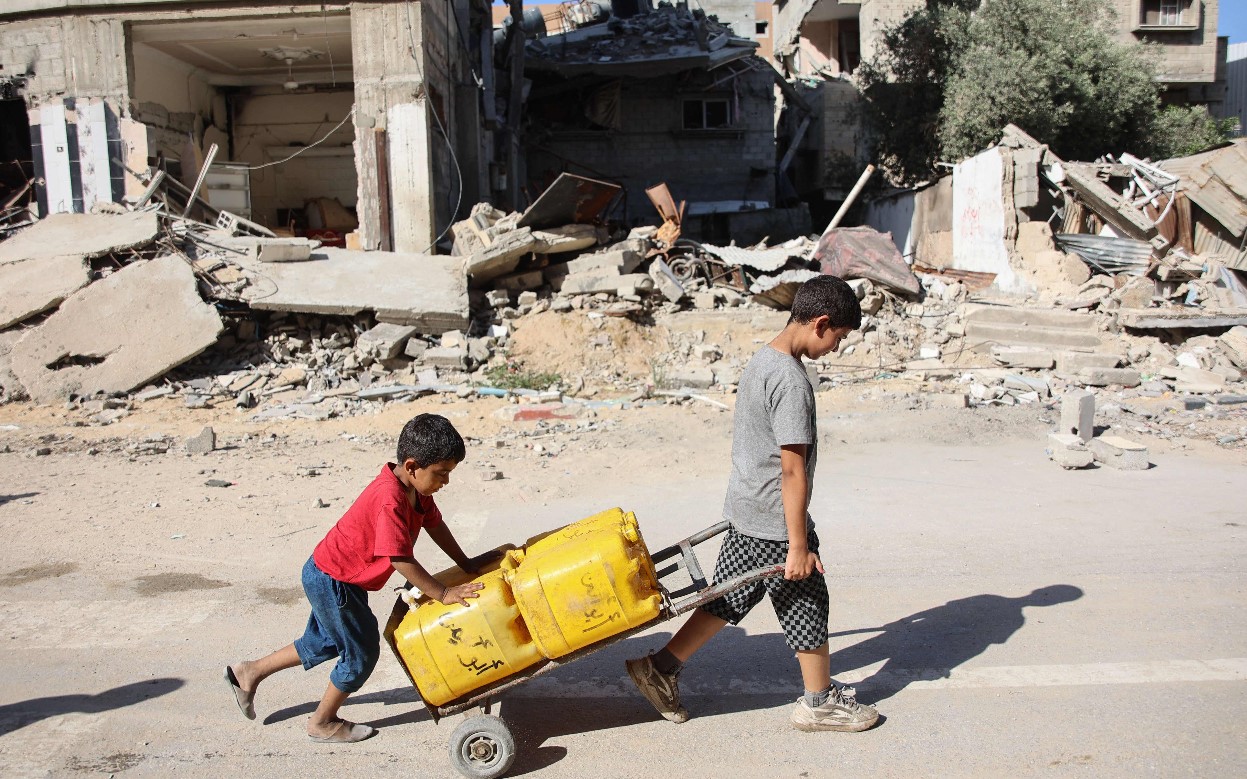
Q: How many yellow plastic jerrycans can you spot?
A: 4